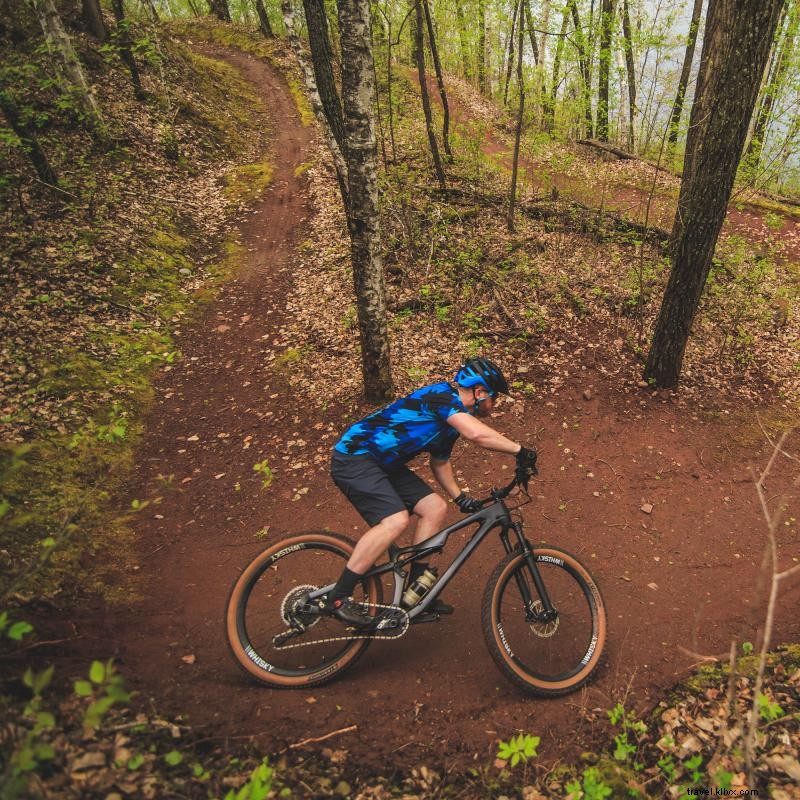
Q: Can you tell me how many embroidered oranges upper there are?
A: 0